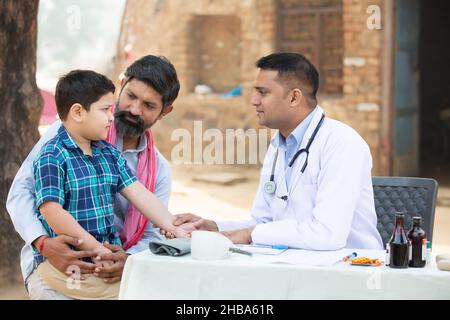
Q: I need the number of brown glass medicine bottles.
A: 2